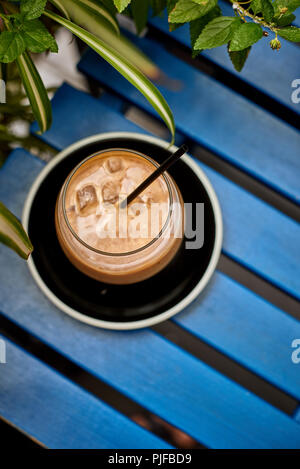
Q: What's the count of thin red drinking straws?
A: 0